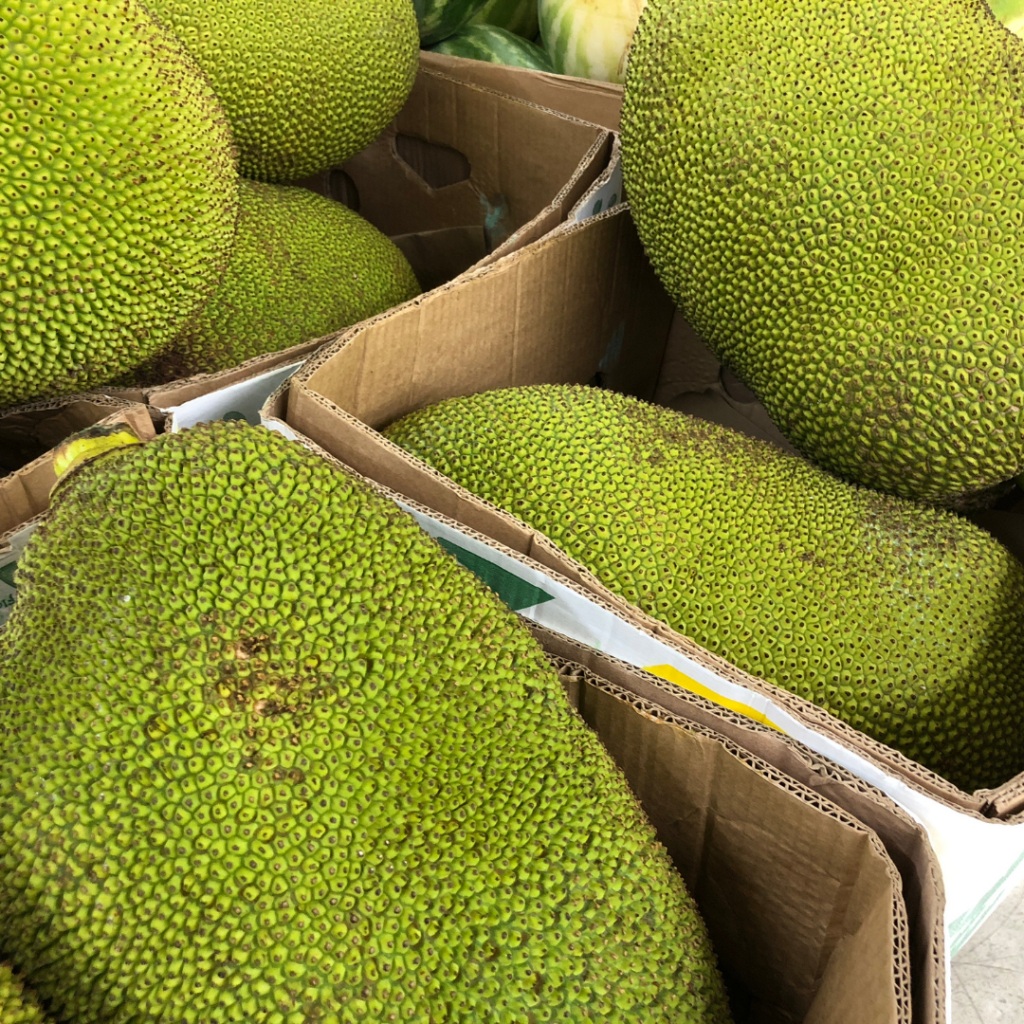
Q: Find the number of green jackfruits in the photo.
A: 6